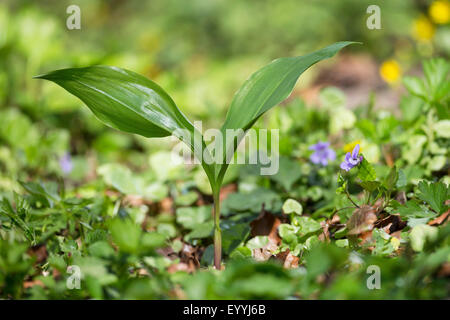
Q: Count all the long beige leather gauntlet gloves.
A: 0